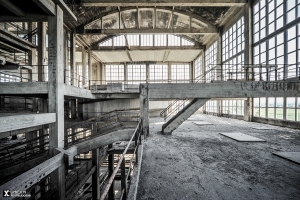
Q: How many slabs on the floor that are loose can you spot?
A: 4